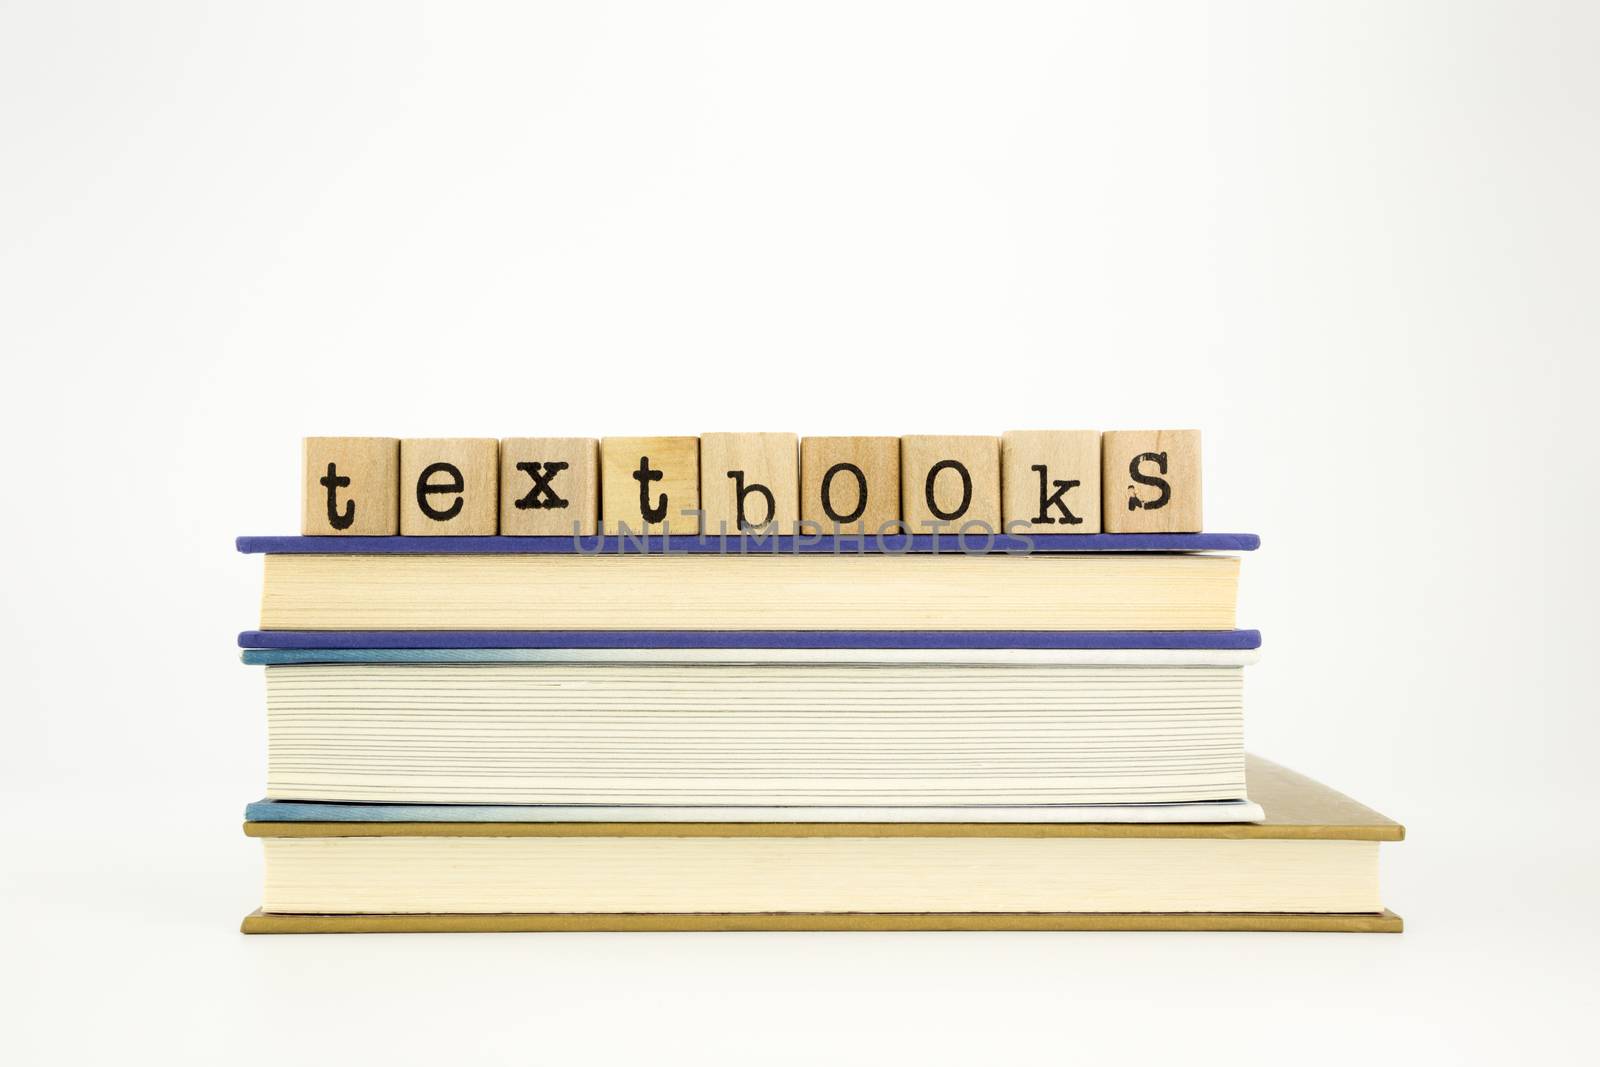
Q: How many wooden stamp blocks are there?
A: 9